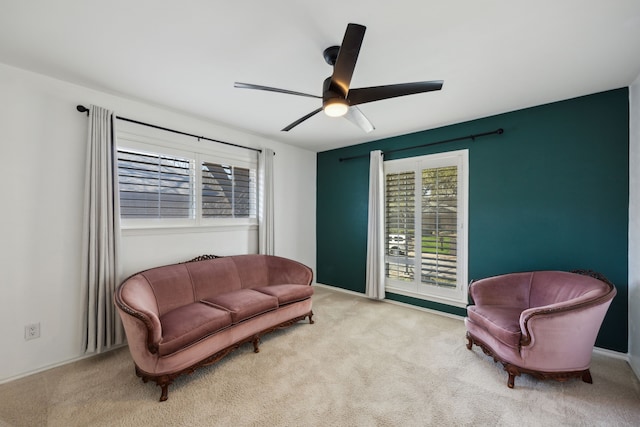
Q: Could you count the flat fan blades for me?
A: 5